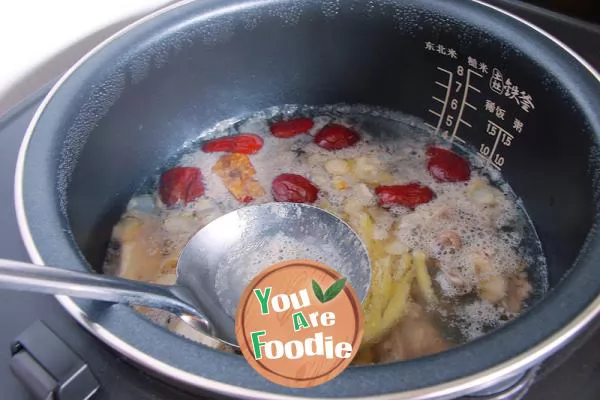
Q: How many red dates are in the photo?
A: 7